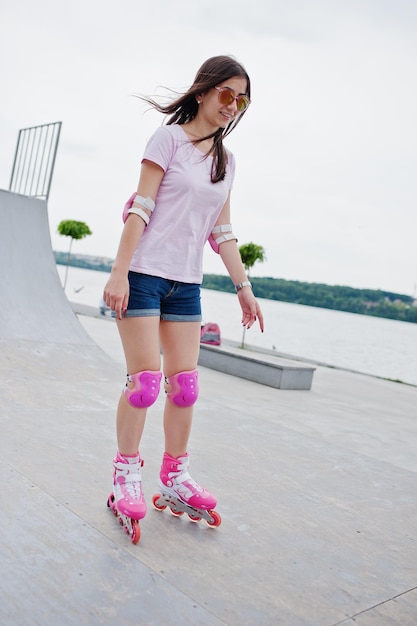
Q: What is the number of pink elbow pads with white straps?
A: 2